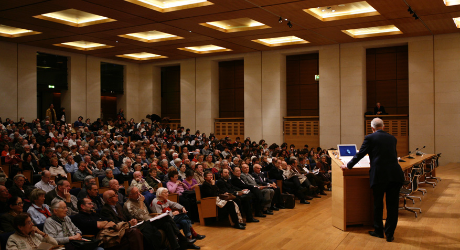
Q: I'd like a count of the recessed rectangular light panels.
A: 13